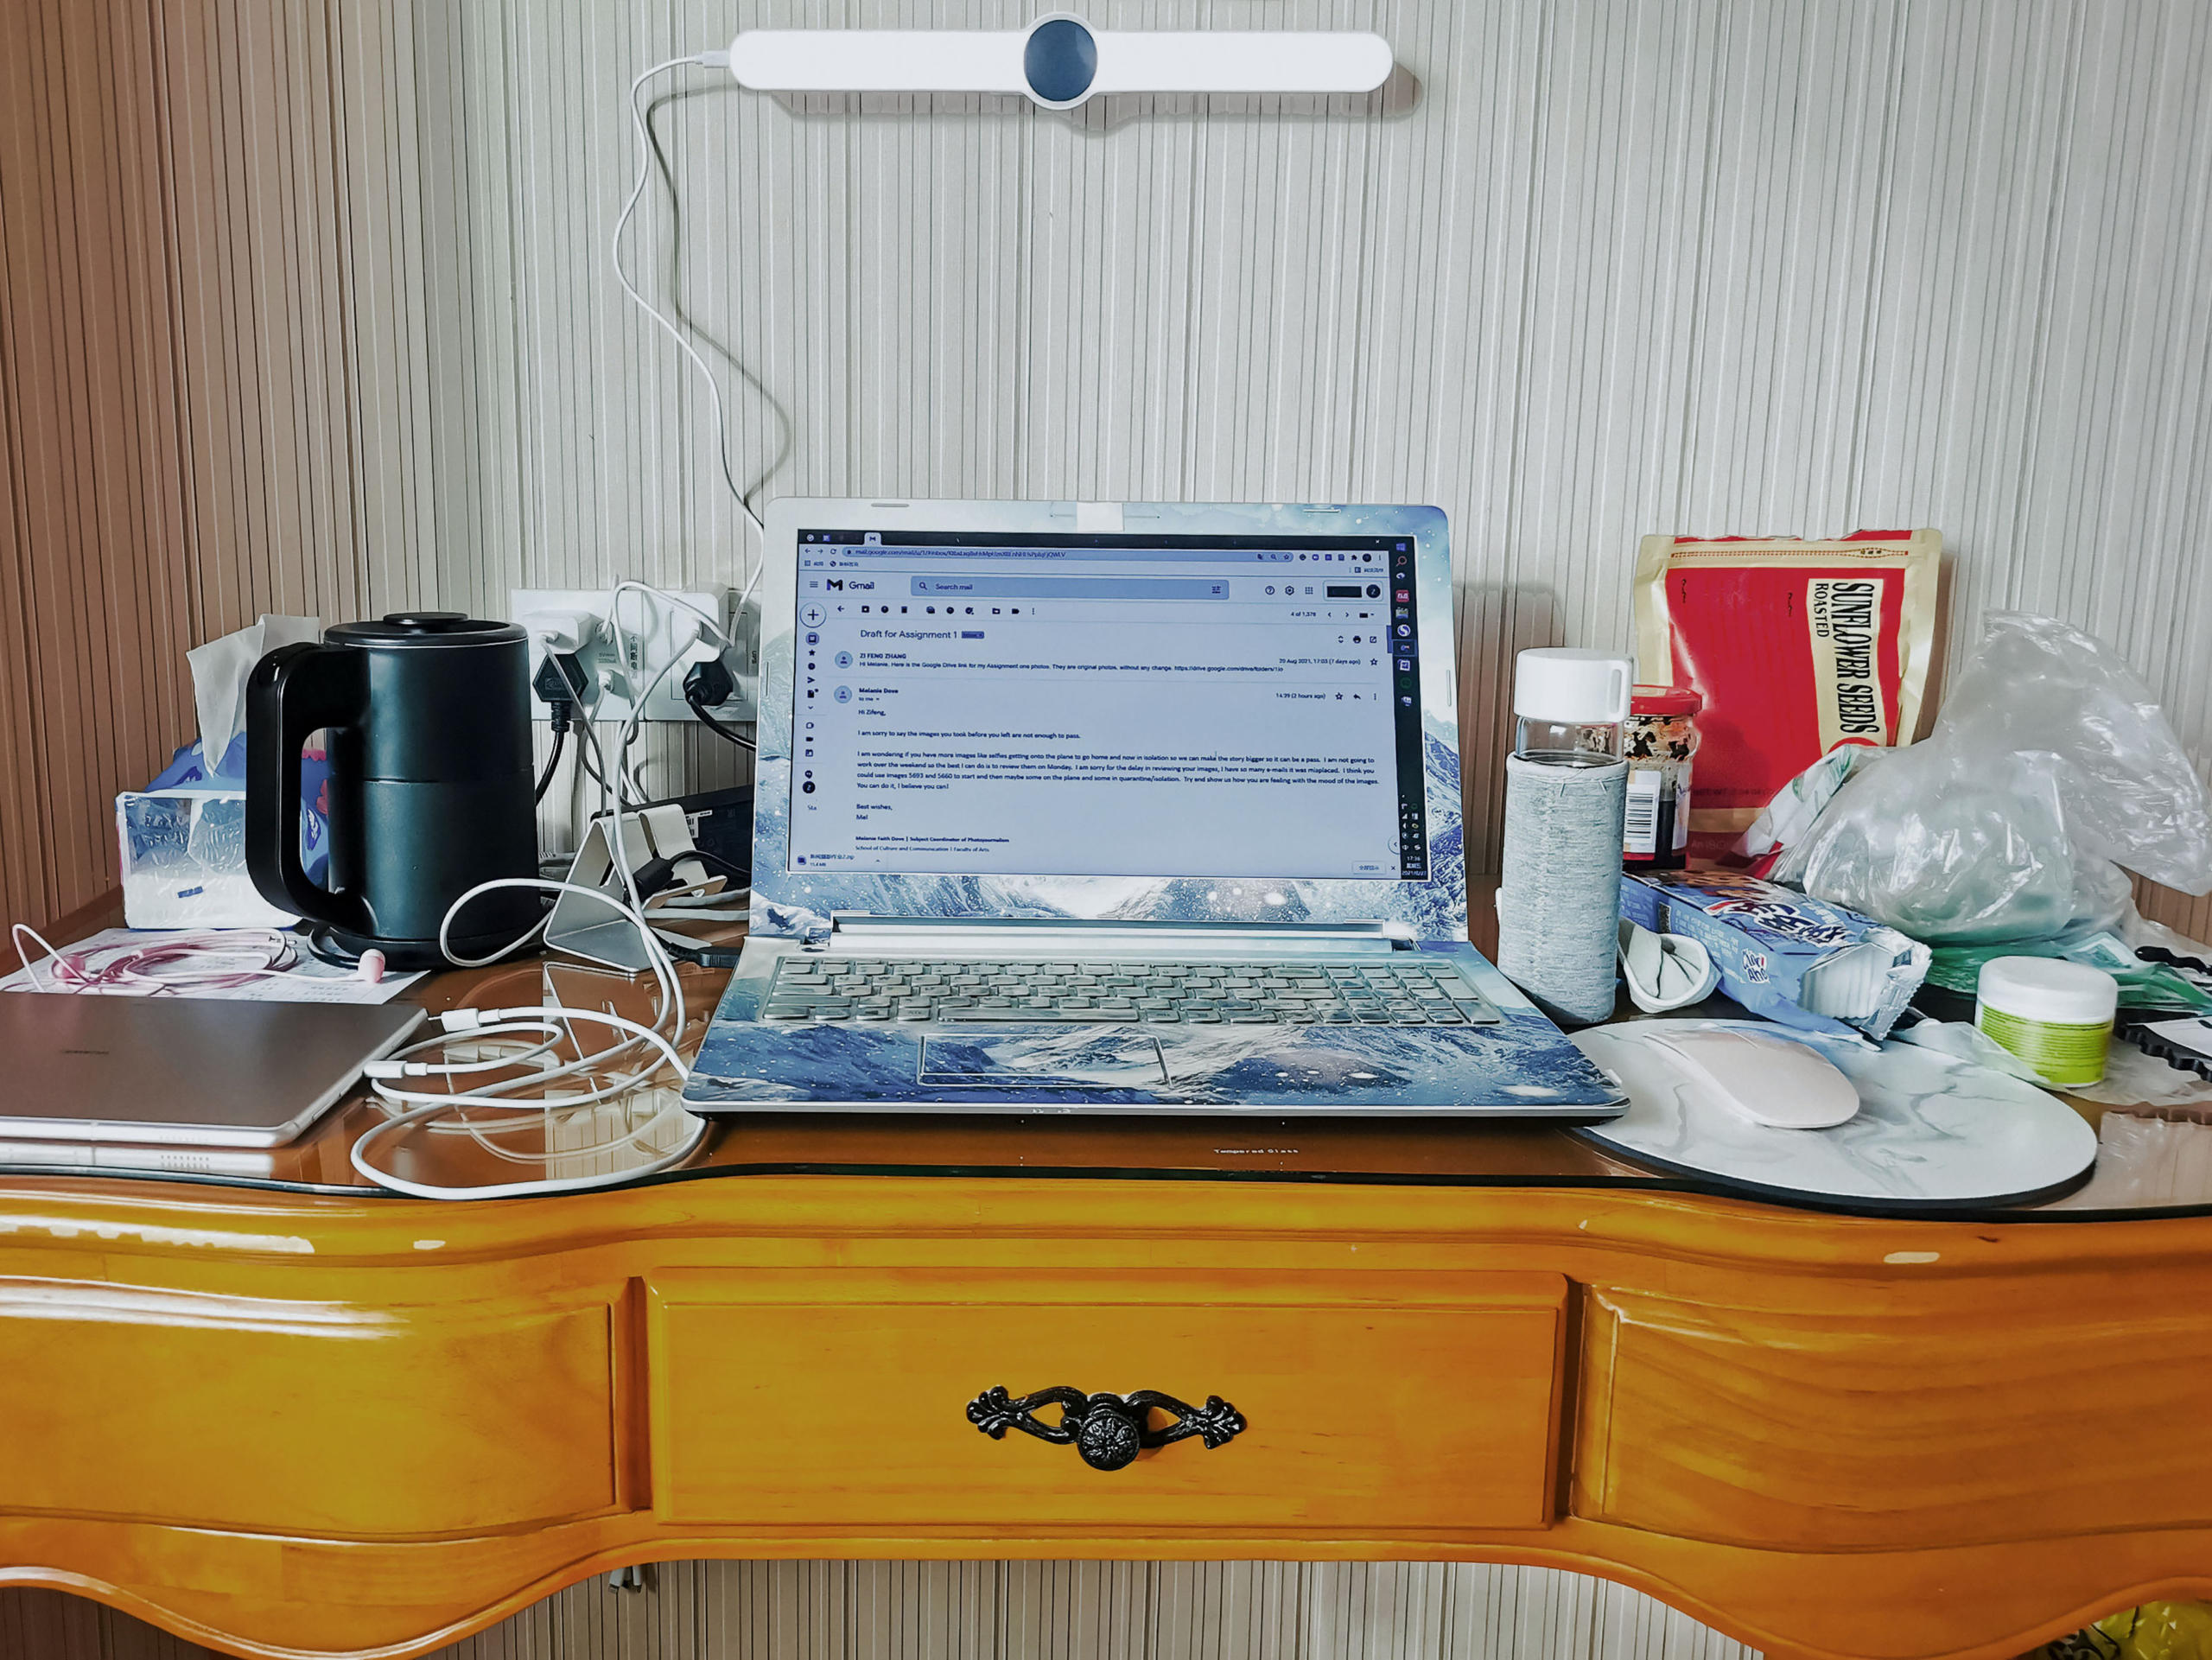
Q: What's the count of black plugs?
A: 2